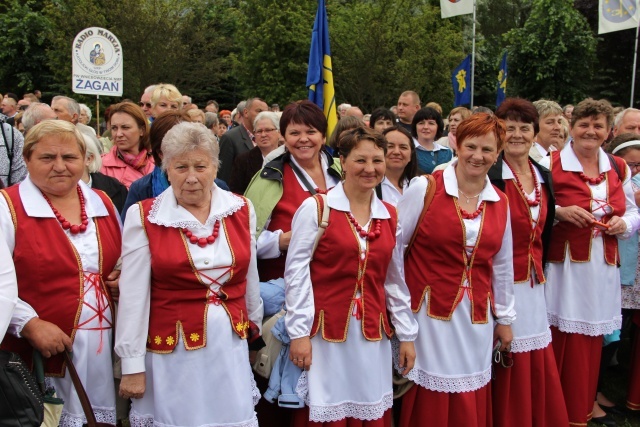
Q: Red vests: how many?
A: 7